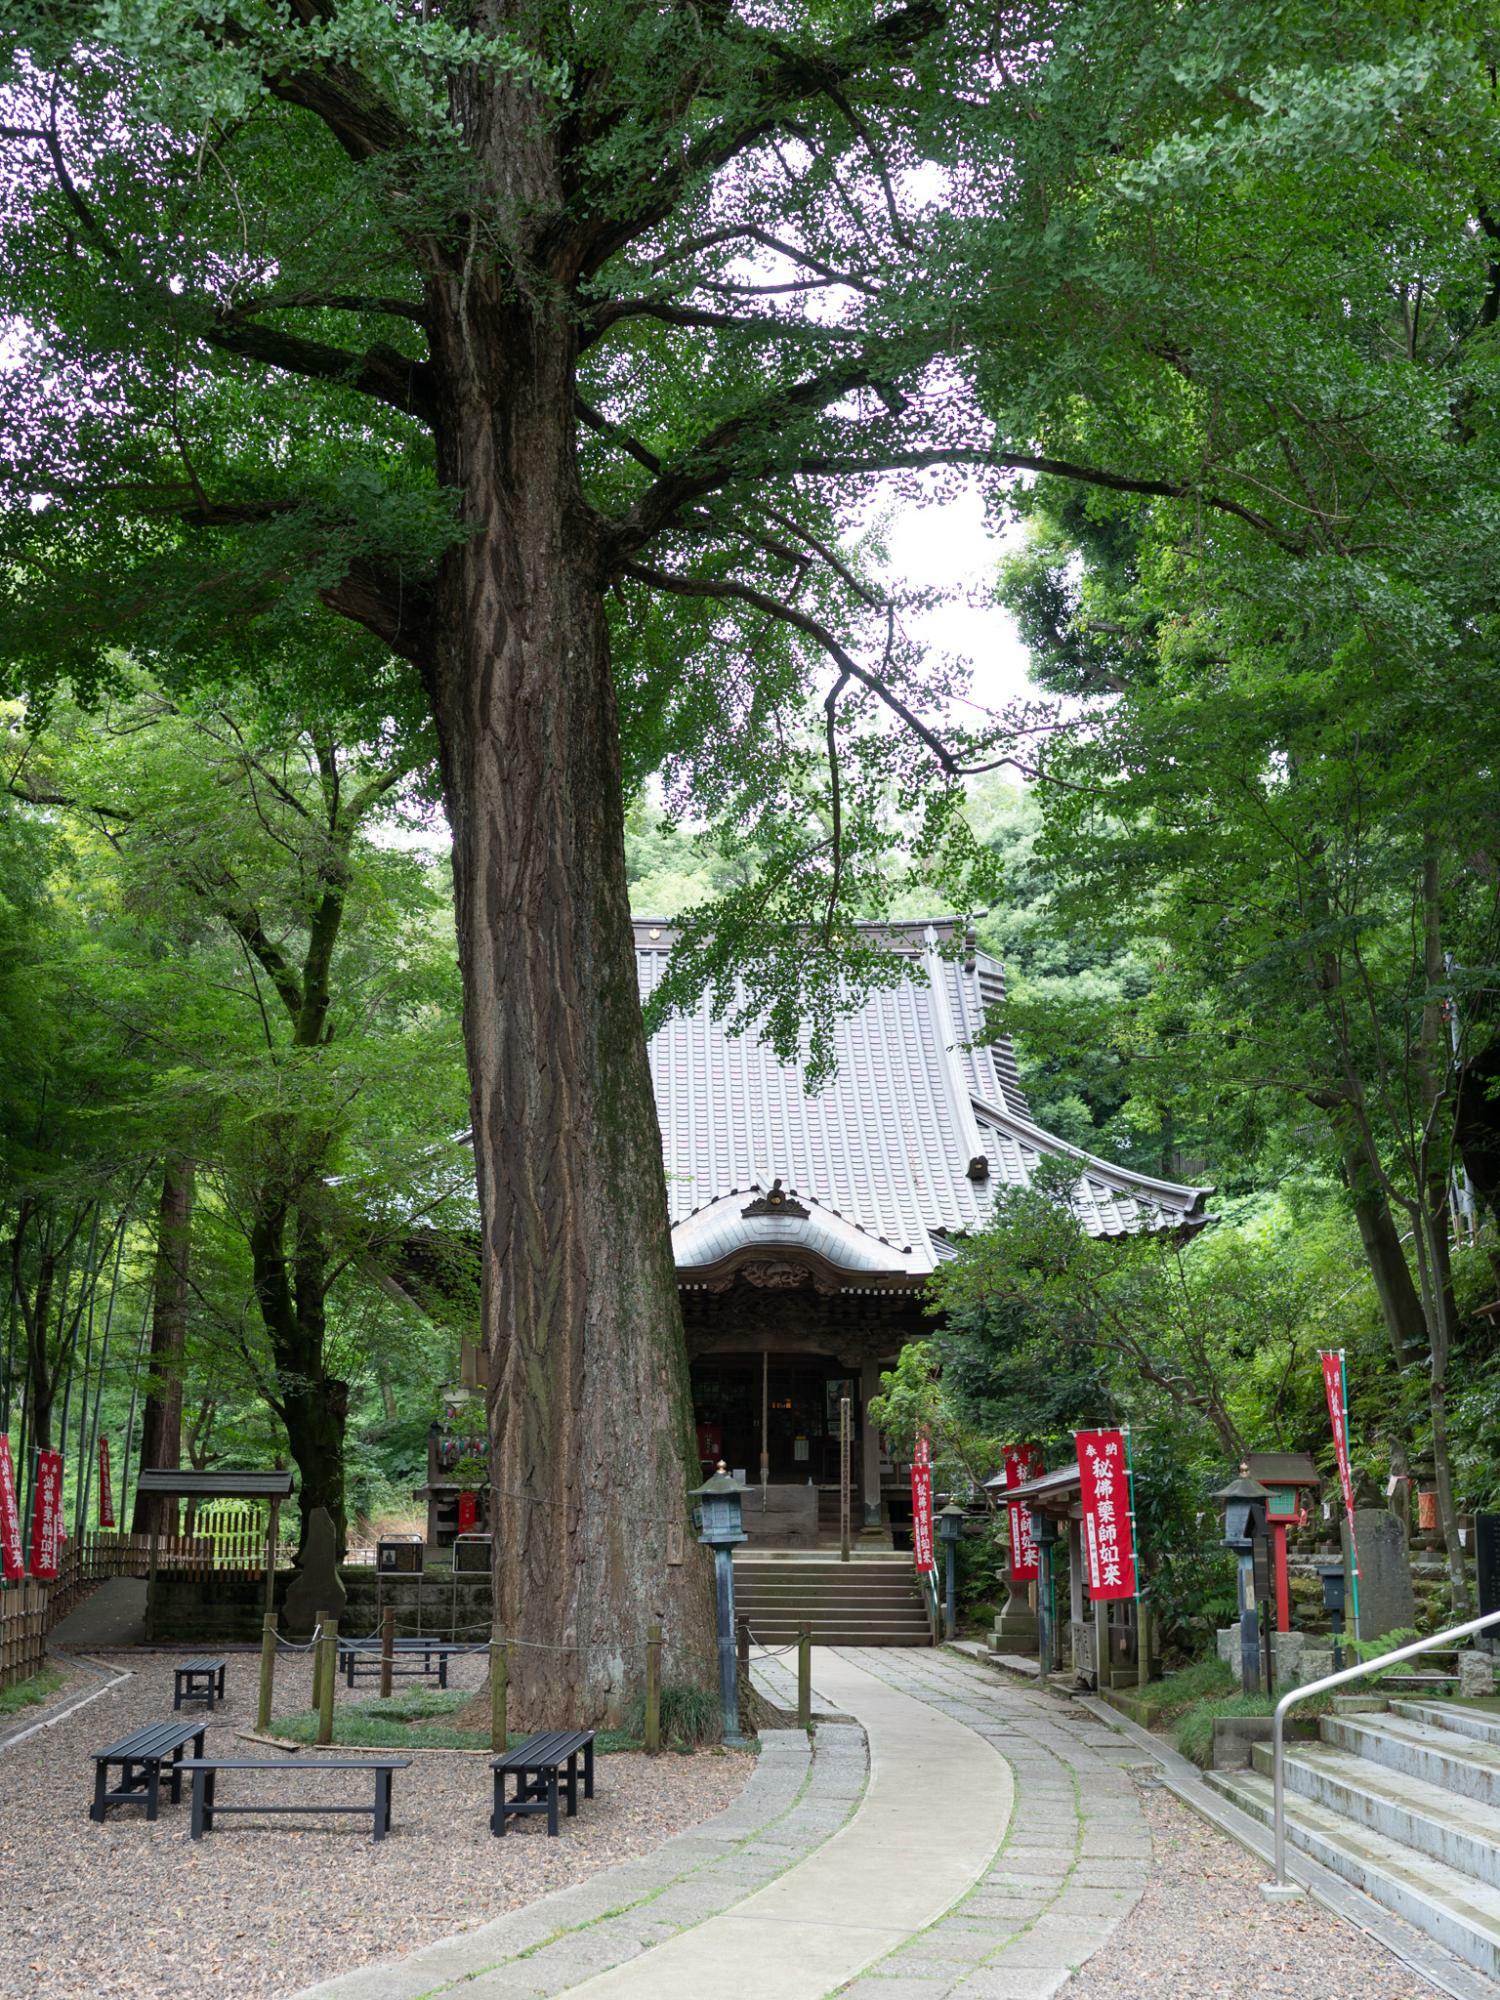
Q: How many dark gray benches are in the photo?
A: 6